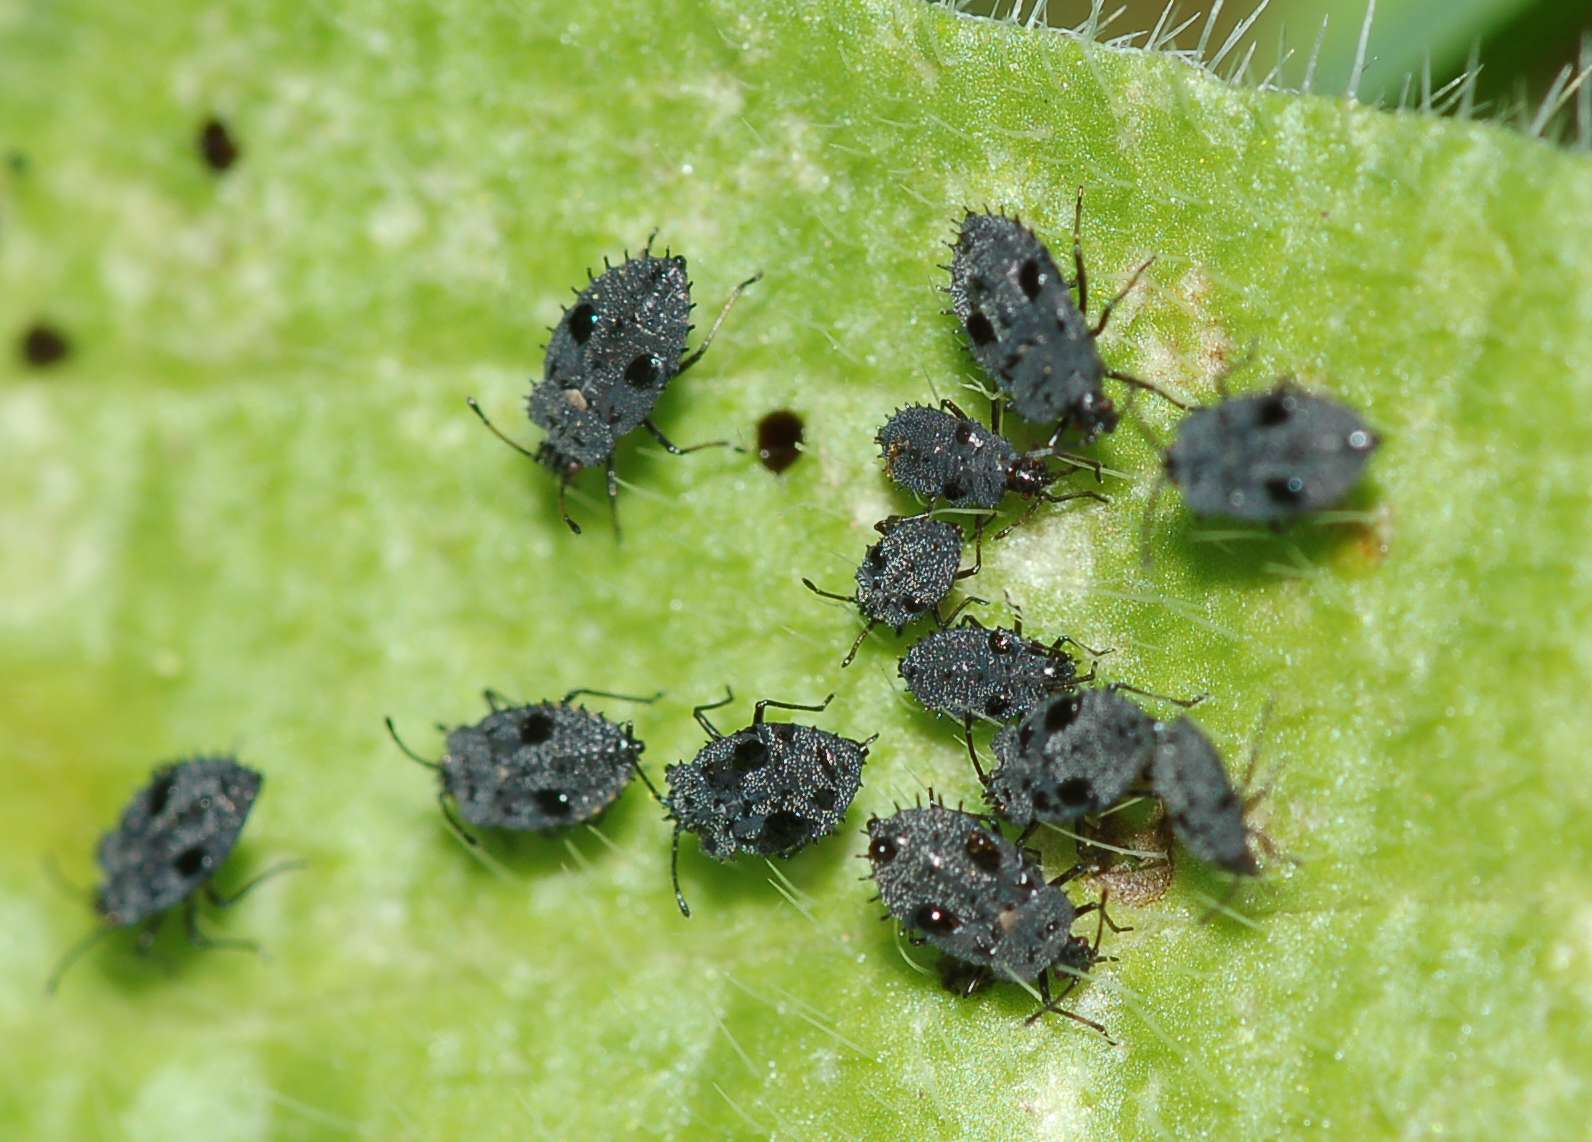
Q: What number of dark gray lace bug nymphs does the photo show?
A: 12